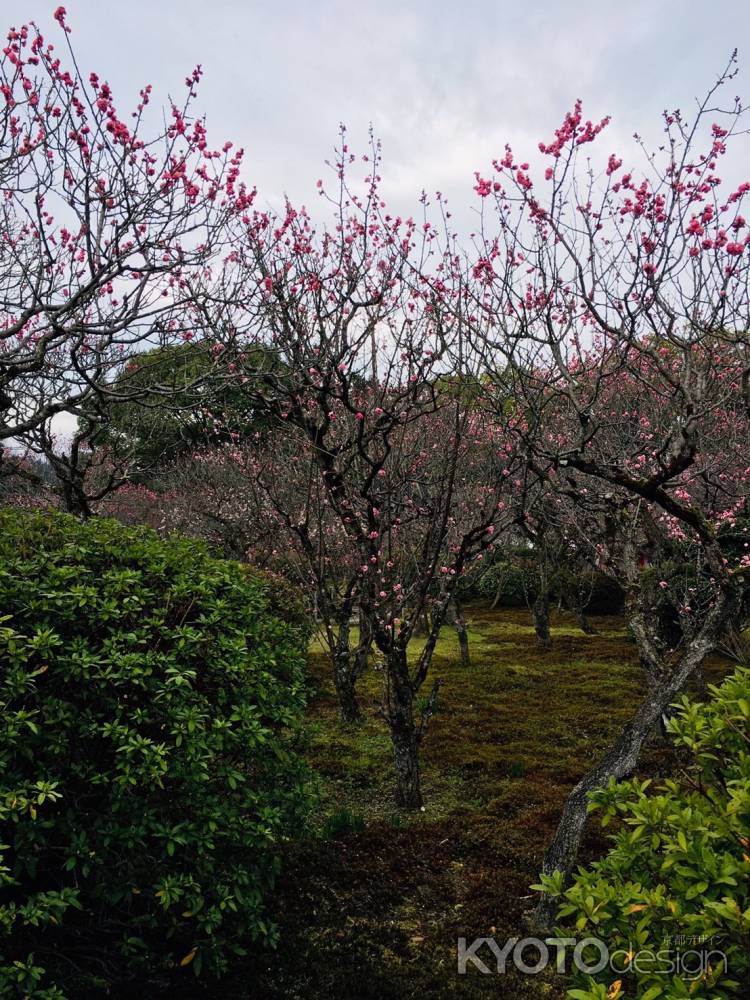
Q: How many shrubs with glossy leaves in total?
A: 2